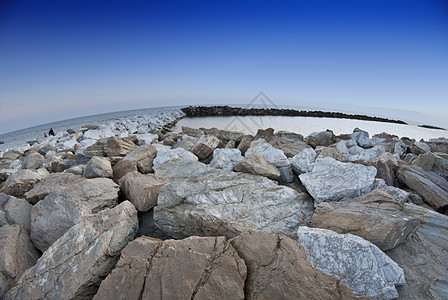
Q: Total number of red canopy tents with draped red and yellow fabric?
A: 0